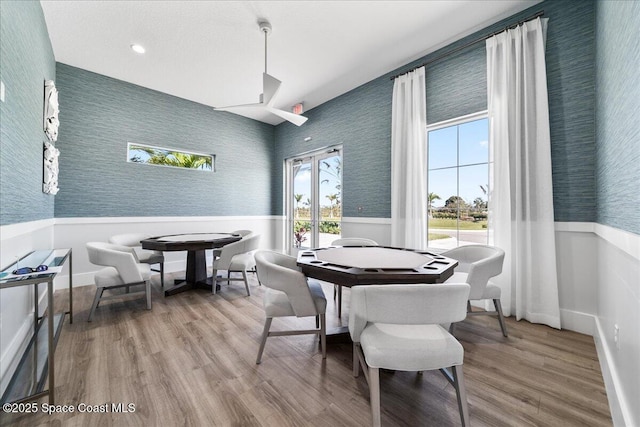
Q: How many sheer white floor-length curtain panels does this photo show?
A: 2